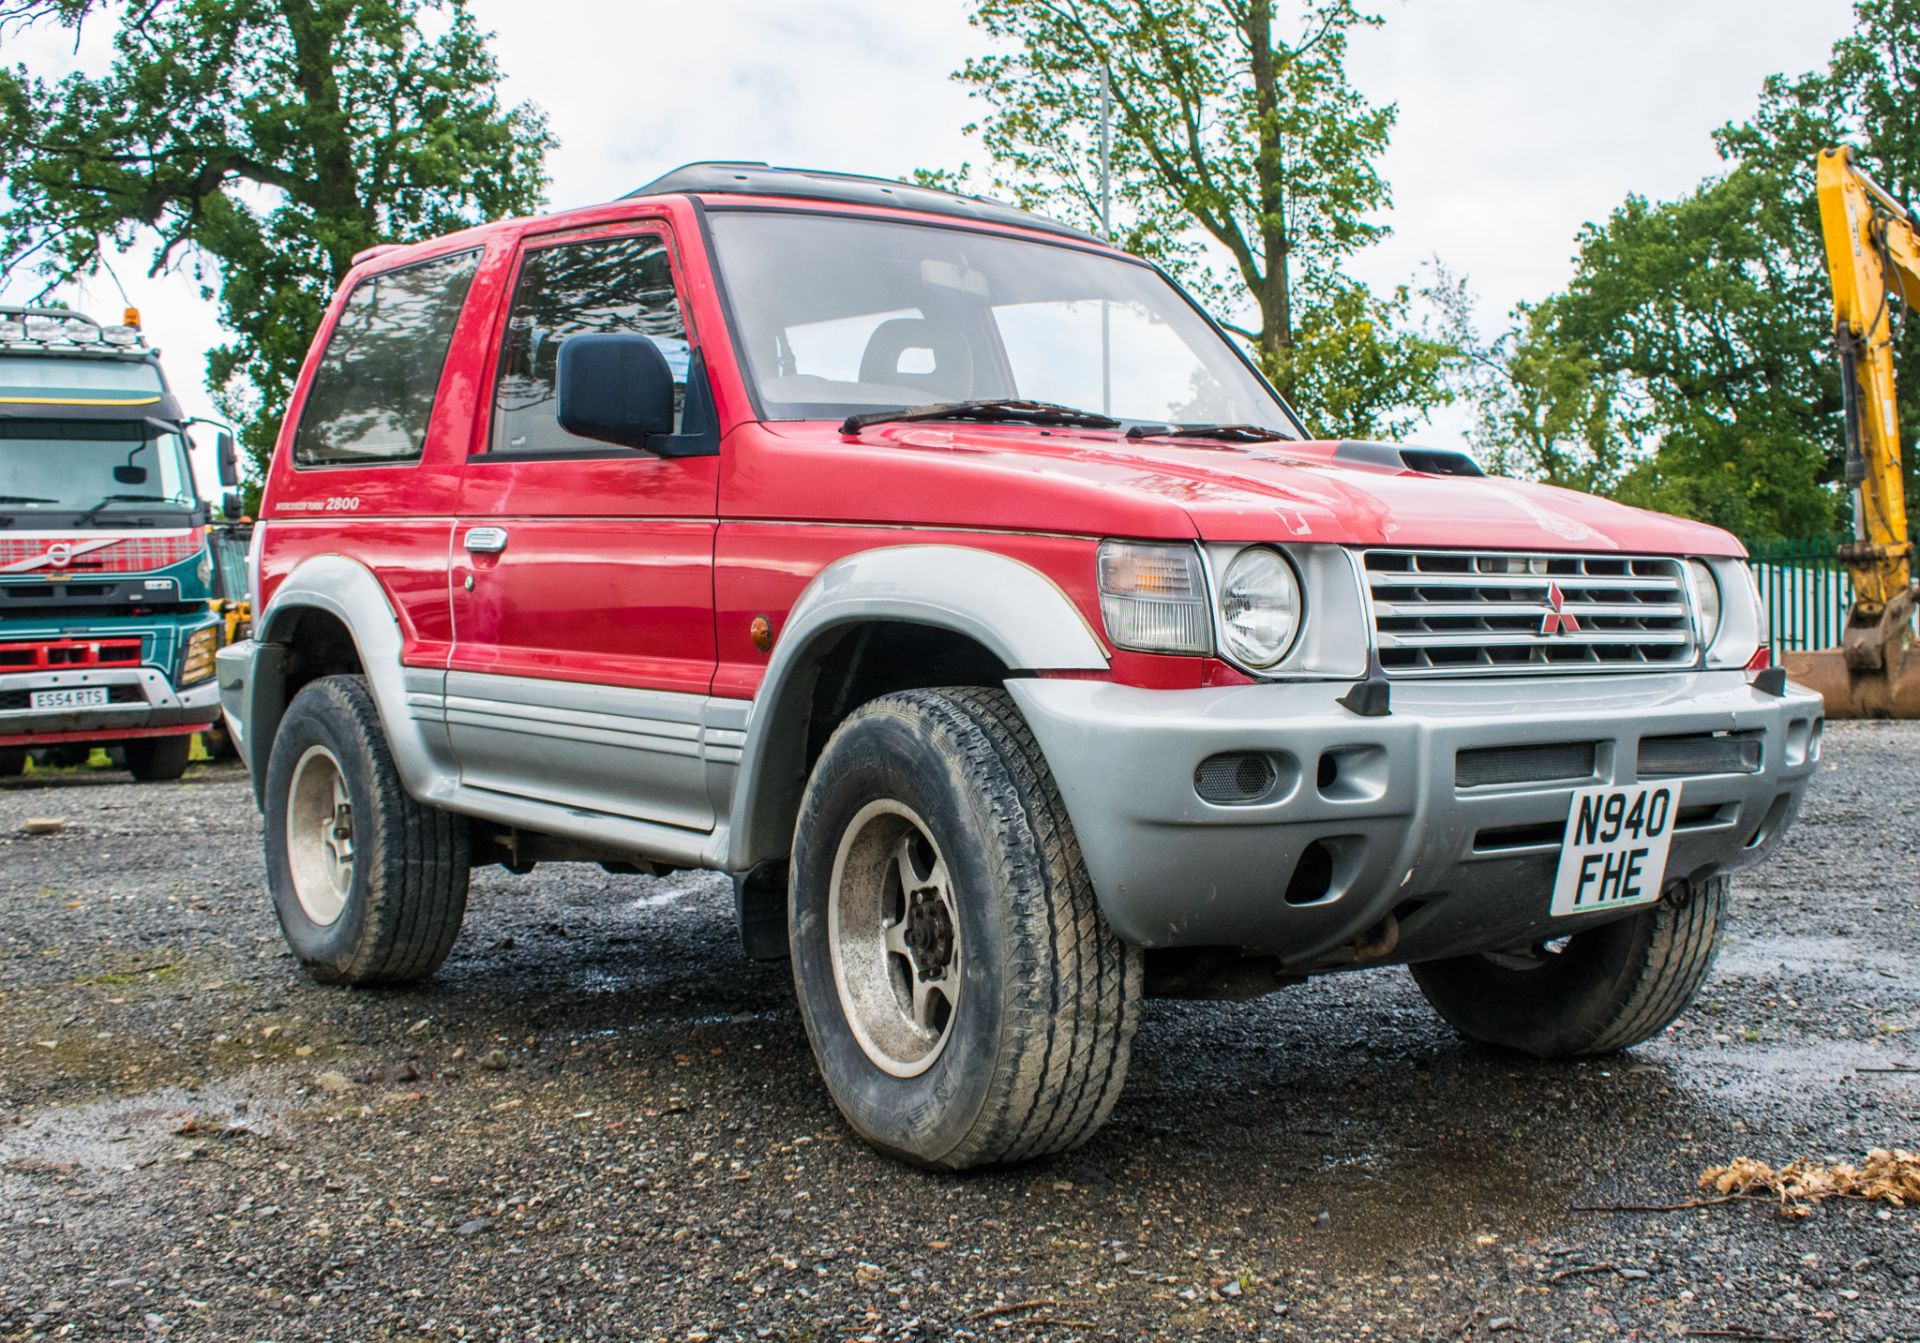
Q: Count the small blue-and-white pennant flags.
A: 0